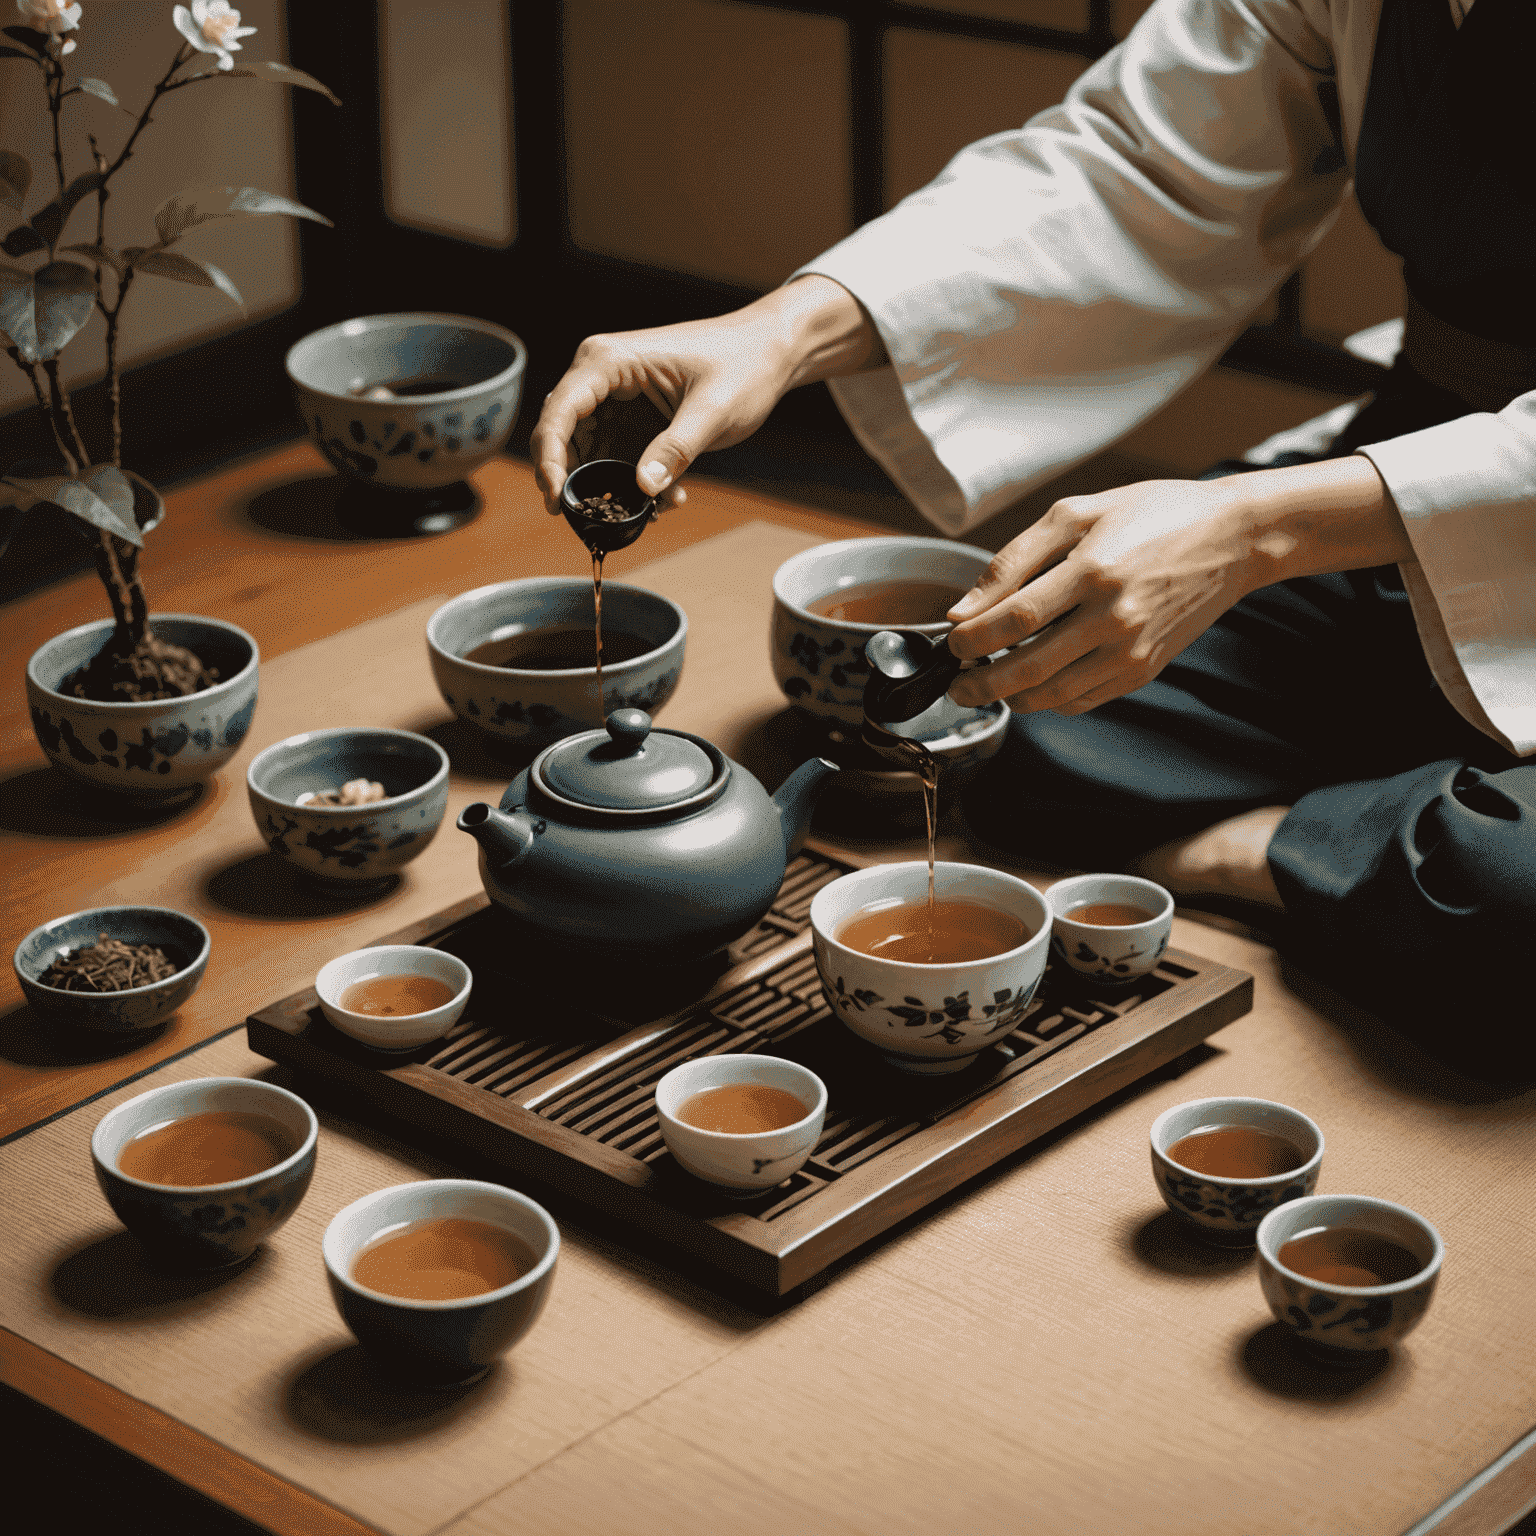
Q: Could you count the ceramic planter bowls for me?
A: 1